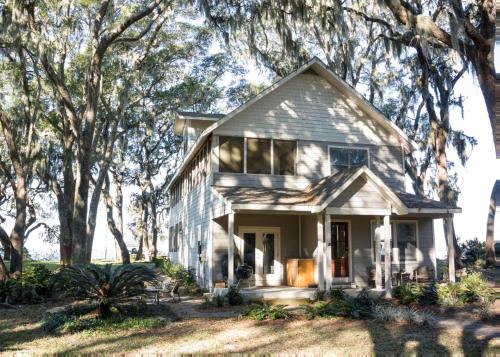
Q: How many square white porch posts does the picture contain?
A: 6